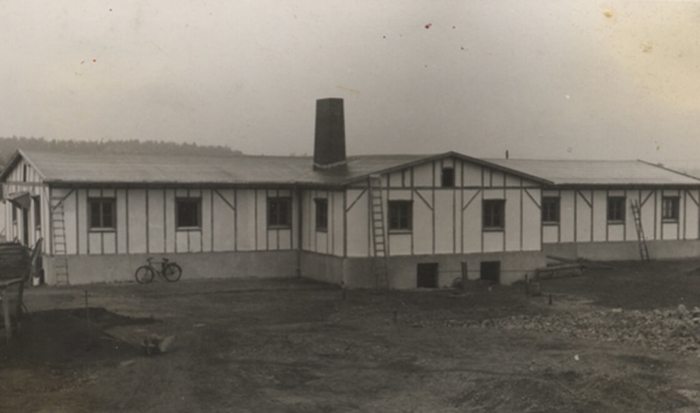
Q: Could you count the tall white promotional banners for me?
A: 0